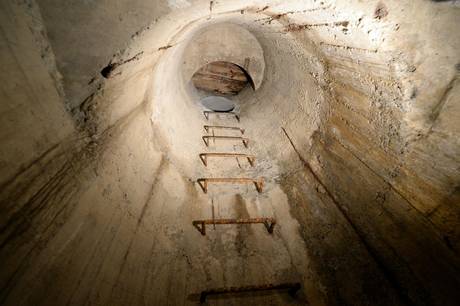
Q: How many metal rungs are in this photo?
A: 7